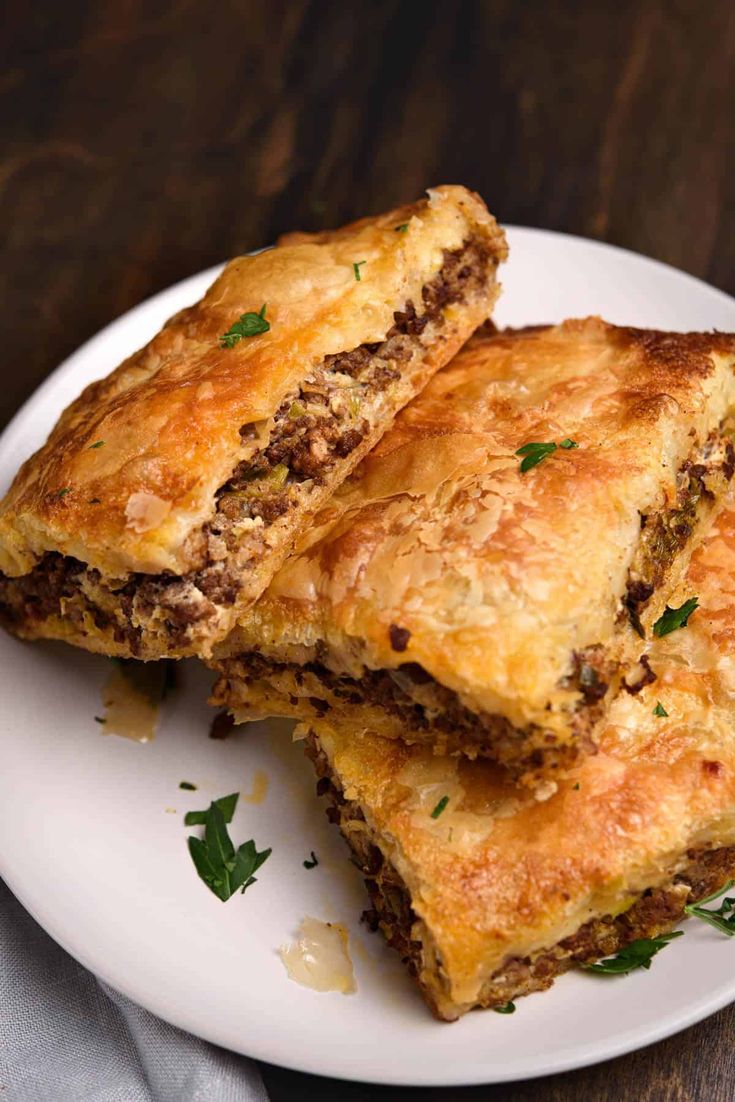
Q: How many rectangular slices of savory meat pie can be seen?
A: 3